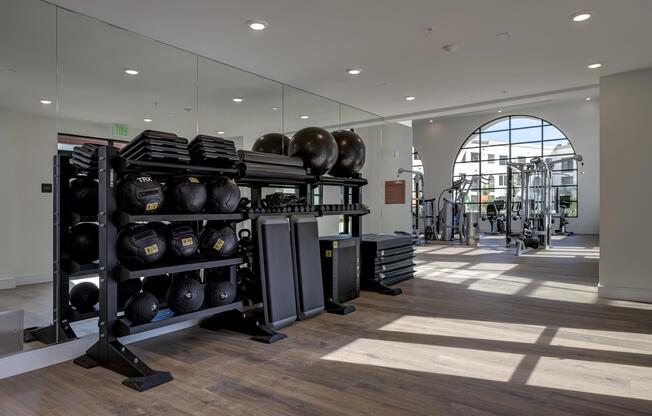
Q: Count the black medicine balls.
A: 9